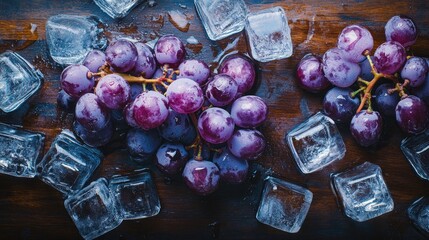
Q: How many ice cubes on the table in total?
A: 14